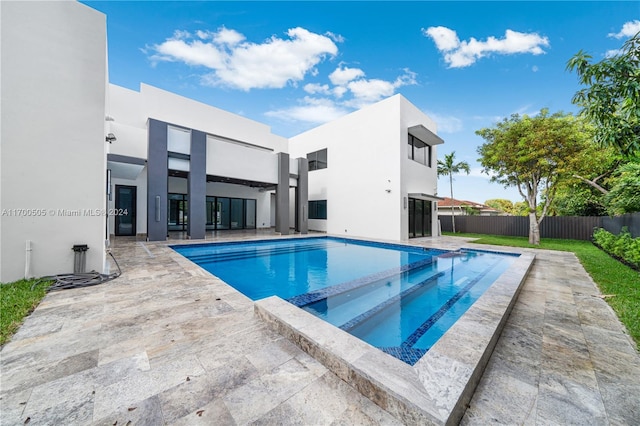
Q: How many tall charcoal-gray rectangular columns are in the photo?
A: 4